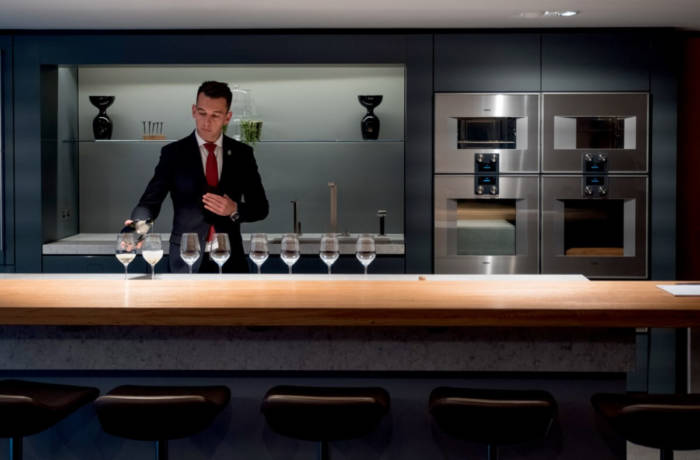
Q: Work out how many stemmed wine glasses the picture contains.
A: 8